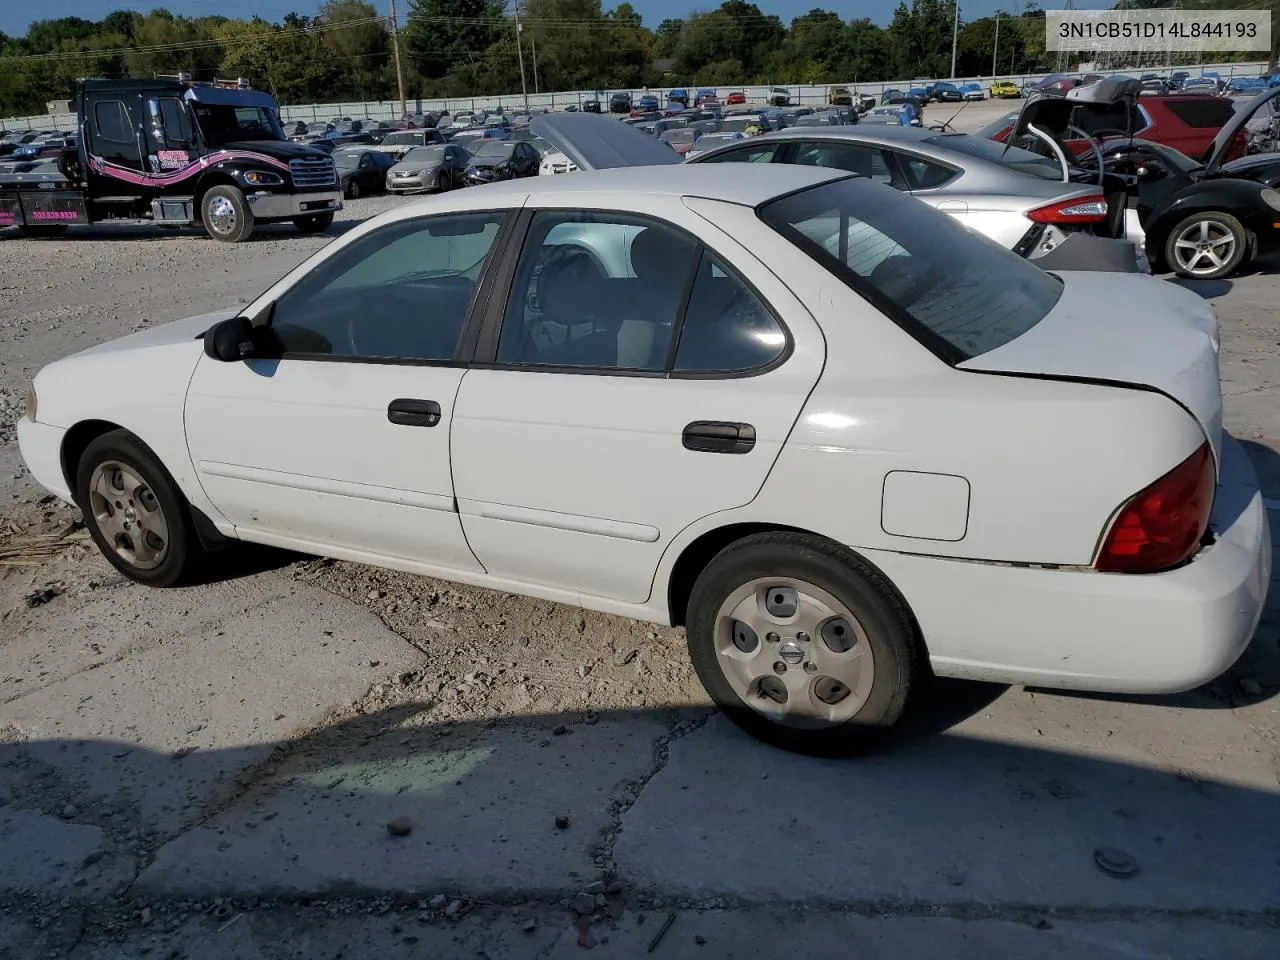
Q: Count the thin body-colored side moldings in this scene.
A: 2